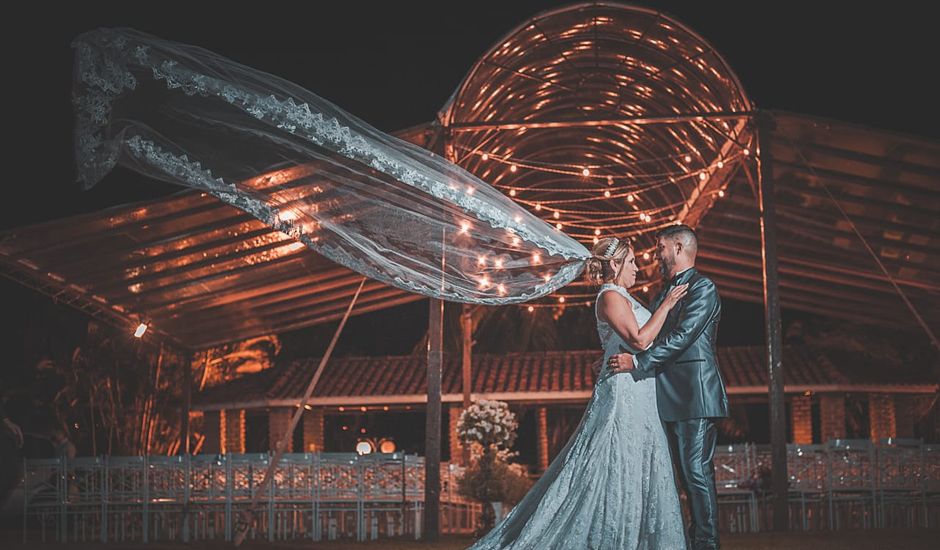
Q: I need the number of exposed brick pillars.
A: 8